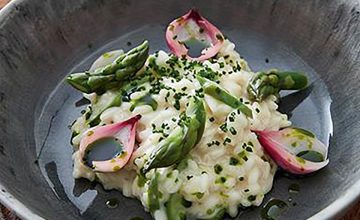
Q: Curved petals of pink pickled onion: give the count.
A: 3